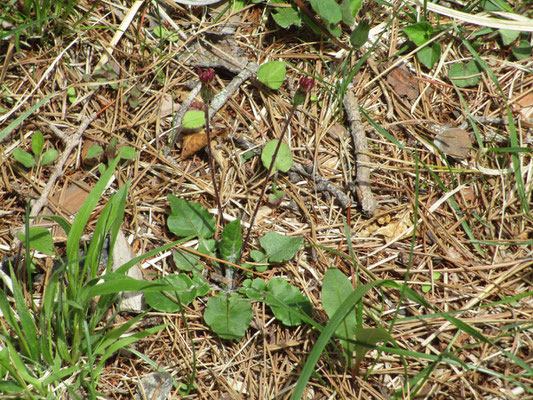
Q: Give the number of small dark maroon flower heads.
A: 2